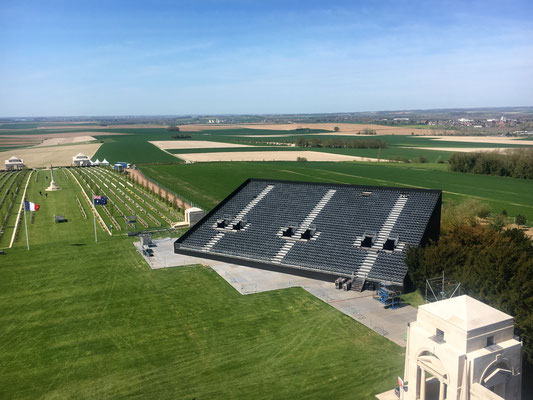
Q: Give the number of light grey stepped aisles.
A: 3